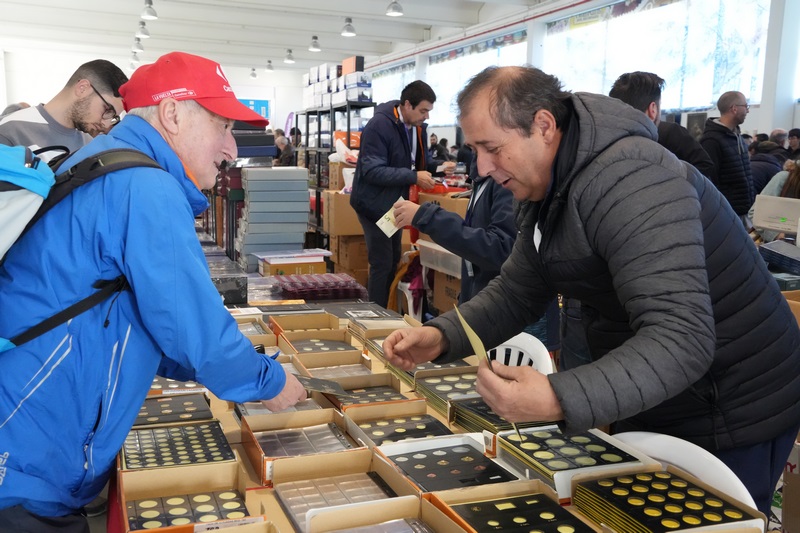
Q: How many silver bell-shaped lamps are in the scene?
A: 11